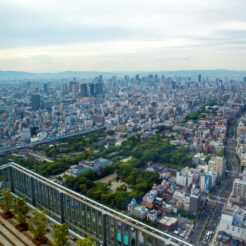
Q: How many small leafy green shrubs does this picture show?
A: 5